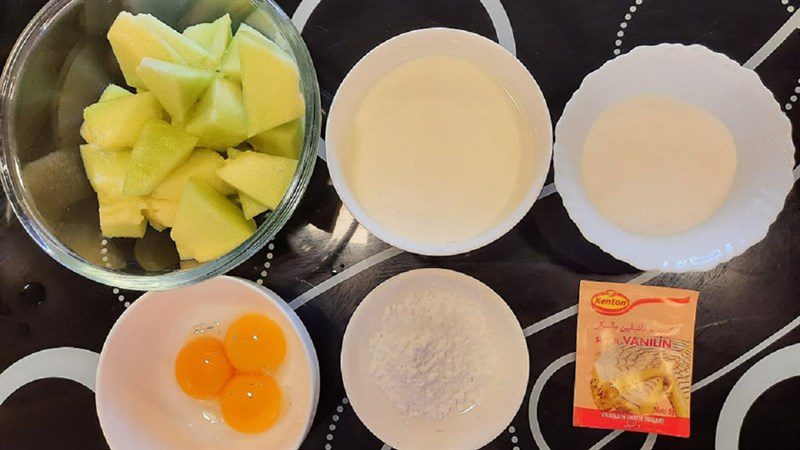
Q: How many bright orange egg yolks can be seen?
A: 3